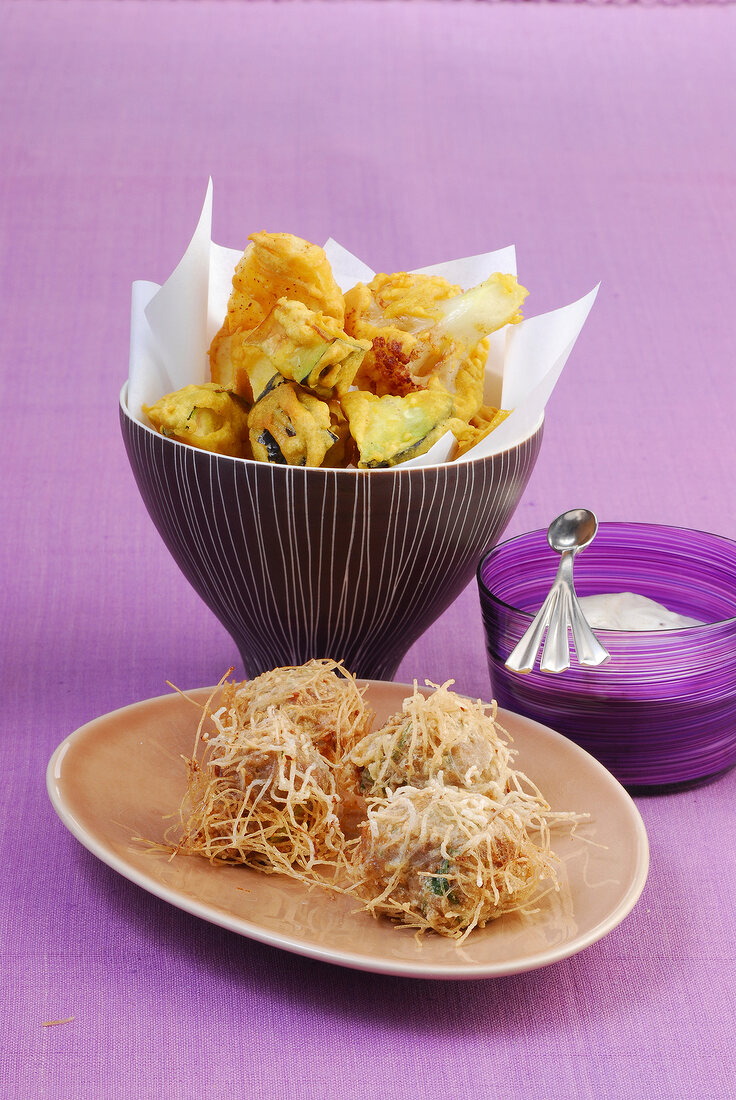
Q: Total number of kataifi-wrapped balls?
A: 4